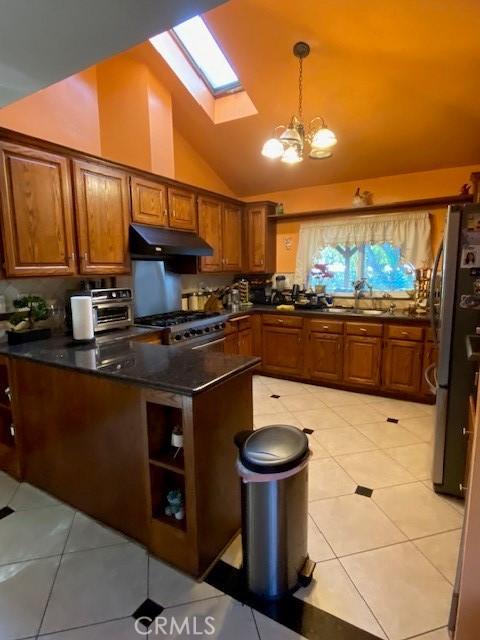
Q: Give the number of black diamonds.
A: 6